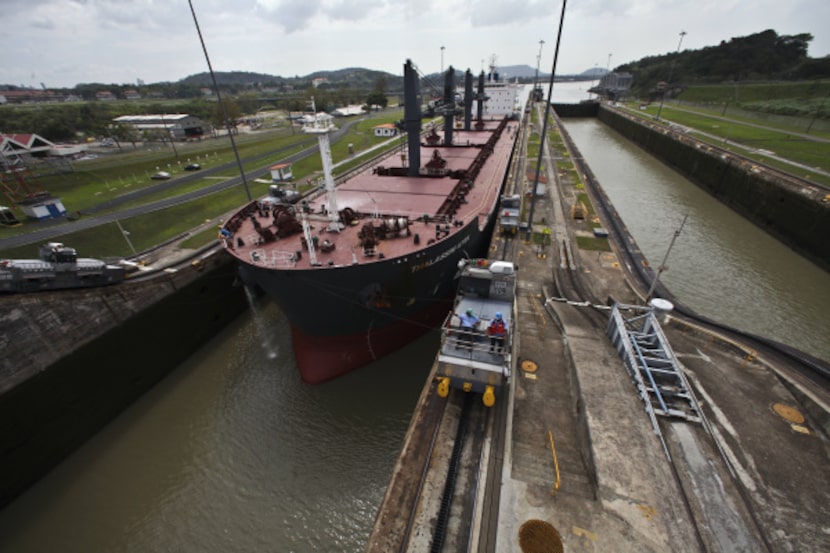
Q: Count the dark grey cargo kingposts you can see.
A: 4